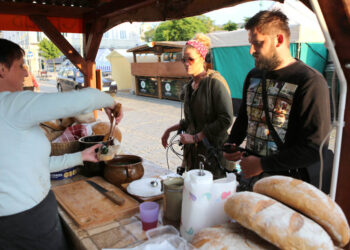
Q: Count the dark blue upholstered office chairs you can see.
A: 0